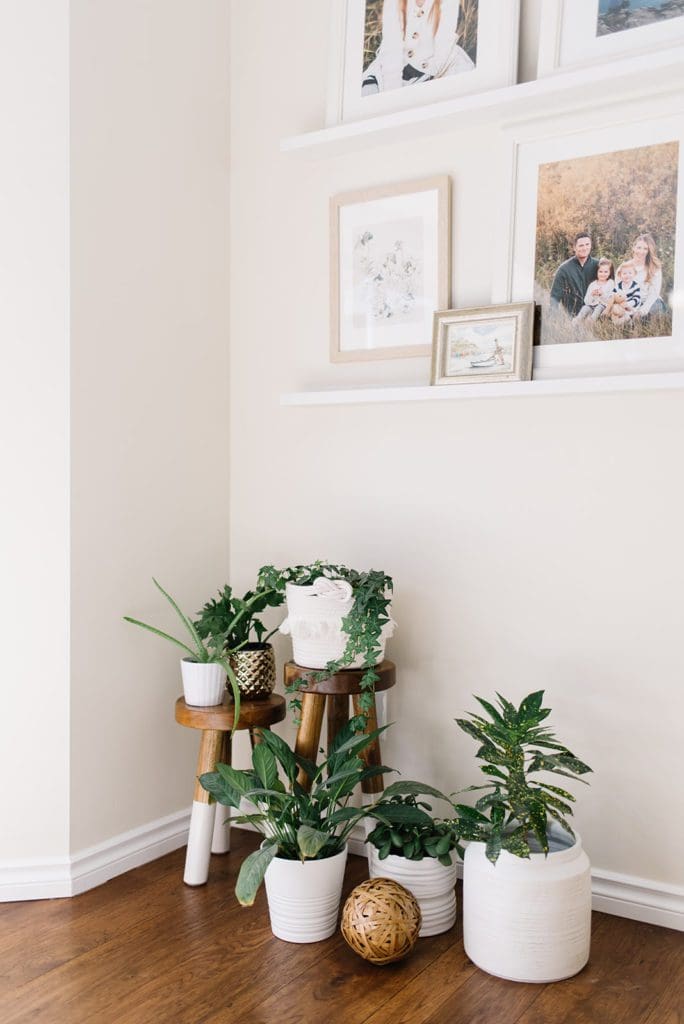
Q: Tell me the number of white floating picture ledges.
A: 2